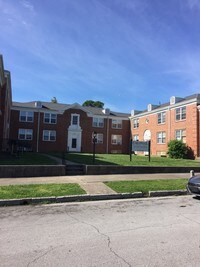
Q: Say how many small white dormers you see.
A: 5